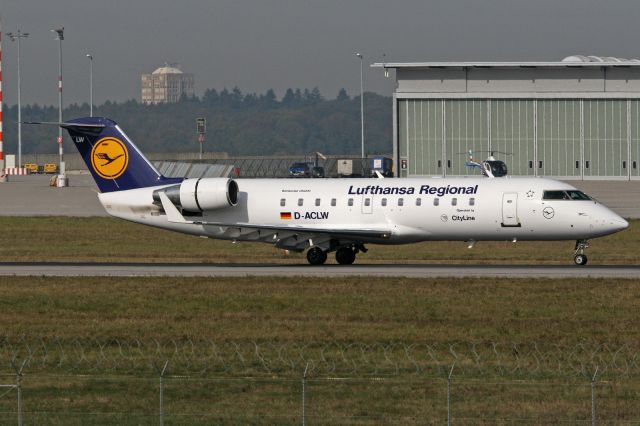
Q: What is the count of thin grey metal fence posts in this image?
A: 5